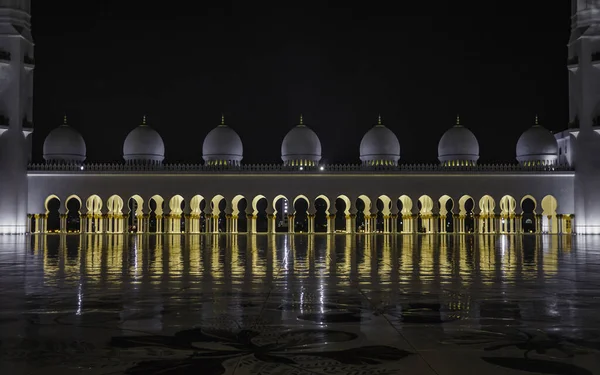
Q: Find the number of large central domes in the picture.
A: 7